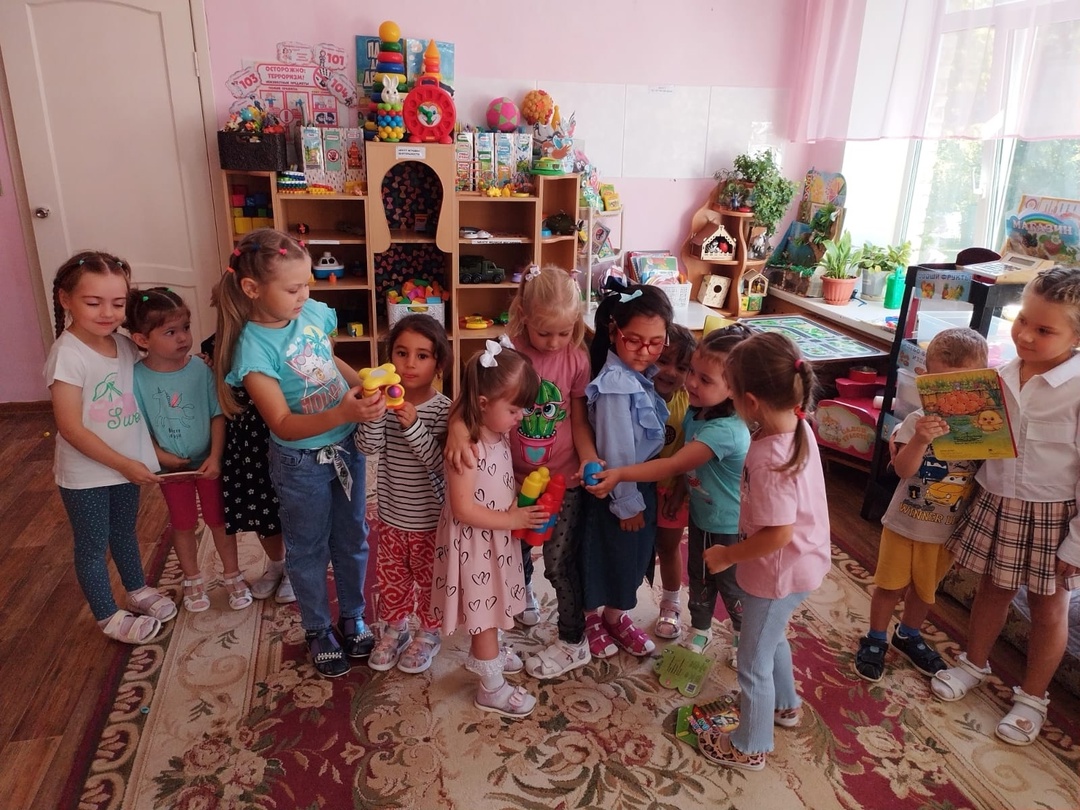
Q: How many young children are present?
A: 13